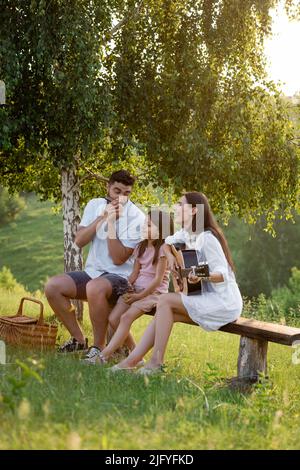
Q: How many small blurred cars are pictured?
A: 0